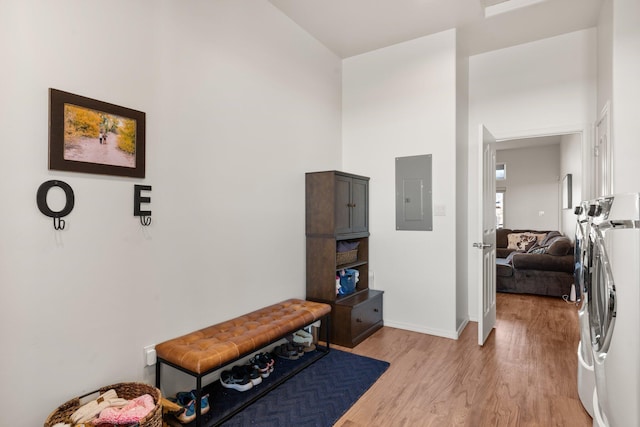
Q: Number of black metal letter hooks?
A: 2